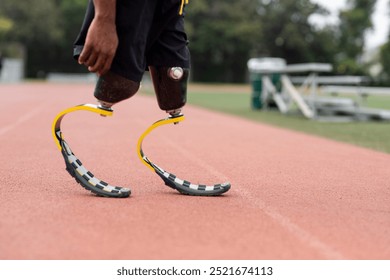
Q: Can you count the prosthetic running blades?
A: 2